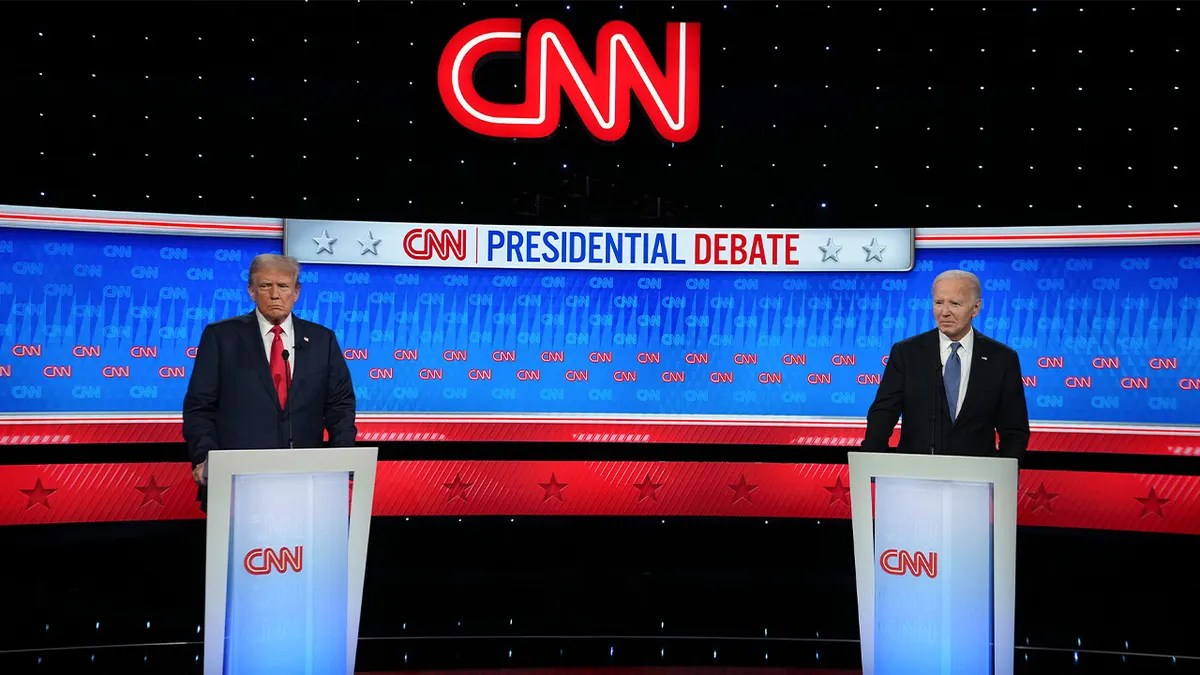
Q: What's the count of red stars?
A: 9